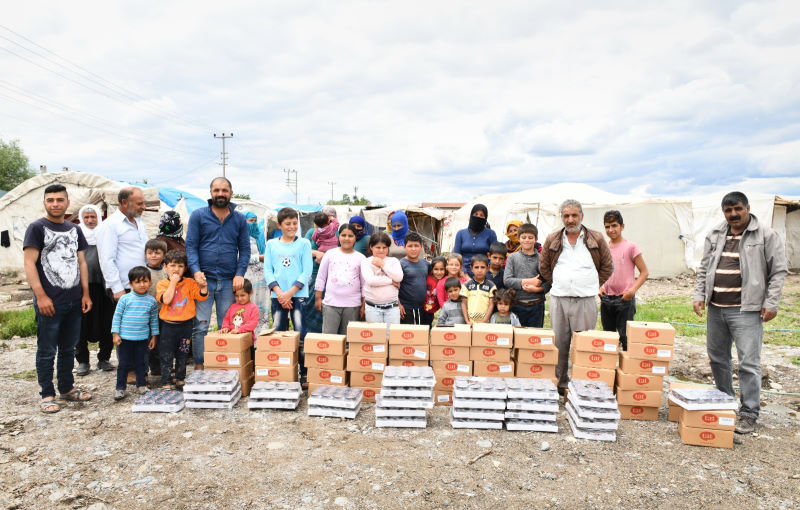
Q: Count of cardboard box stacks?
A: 11